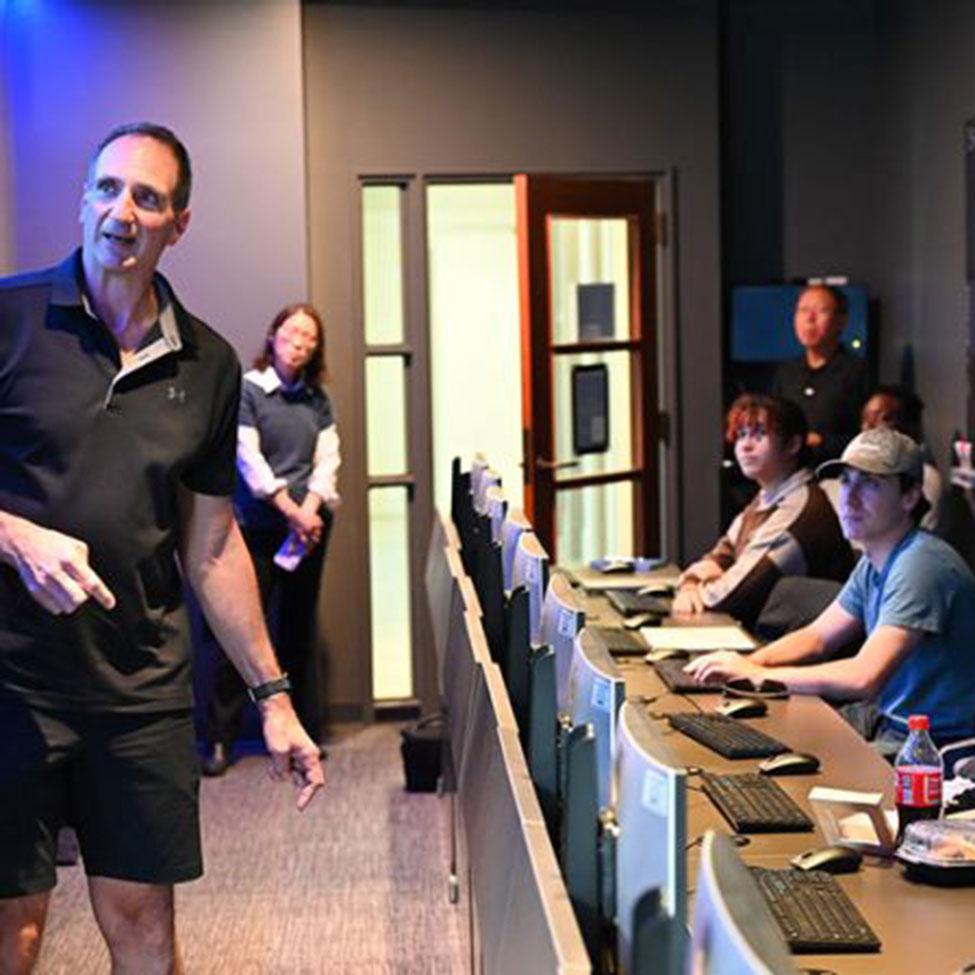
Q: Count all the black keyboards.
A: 6